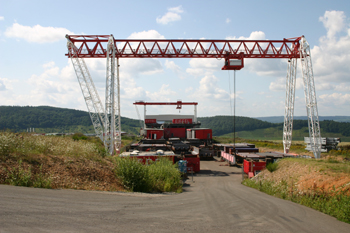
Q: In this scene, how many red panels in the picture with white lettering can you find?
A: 2